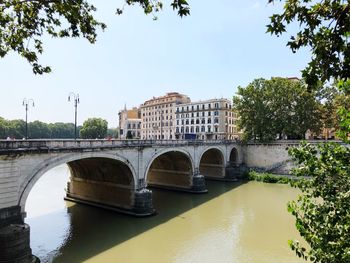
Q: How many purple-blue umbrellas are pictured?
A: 0